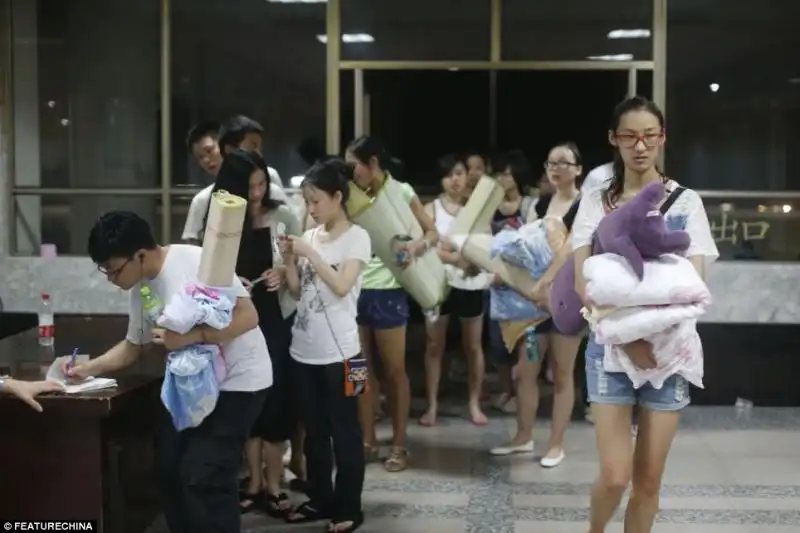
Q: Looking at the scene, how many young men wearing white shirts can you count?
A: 3